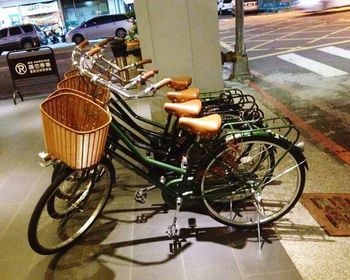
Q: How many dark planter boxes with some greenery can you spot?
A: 1